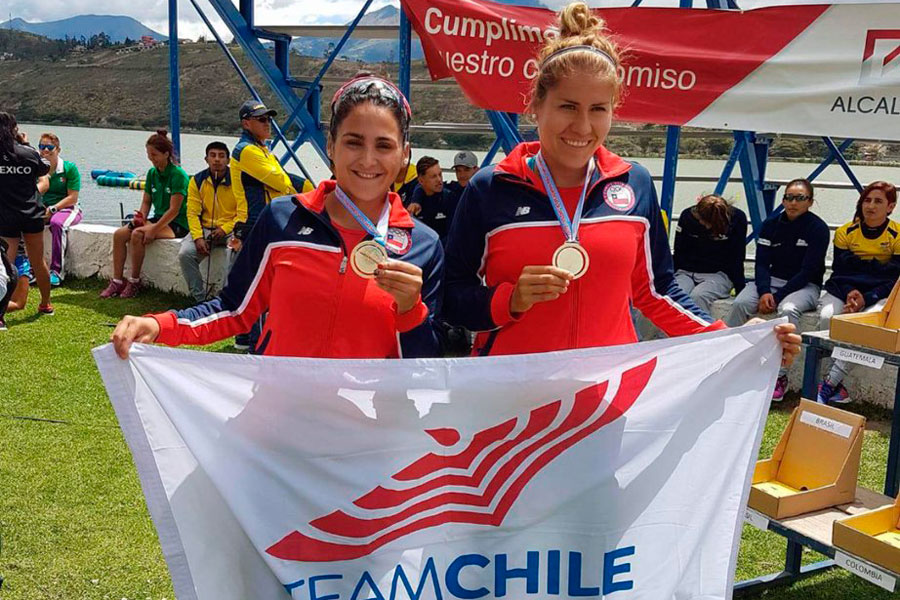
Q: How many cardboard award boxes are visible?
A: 3